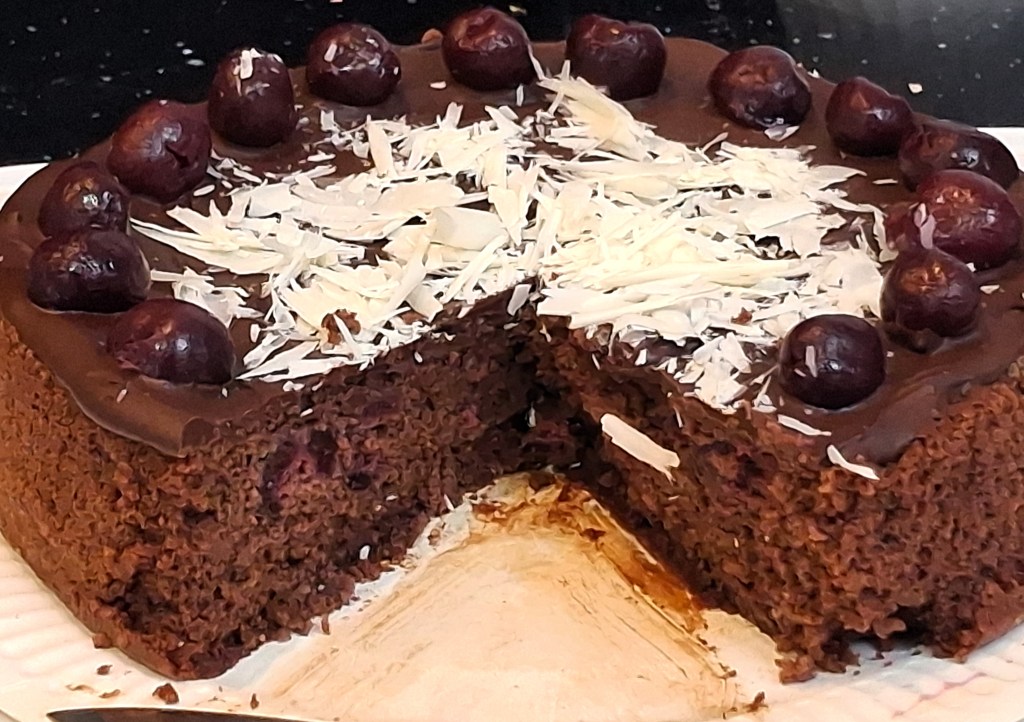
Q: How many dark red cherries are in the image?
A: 14